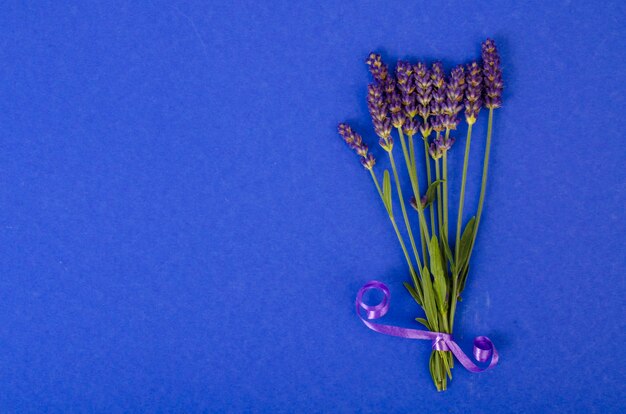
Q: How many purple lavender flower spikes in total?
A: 9